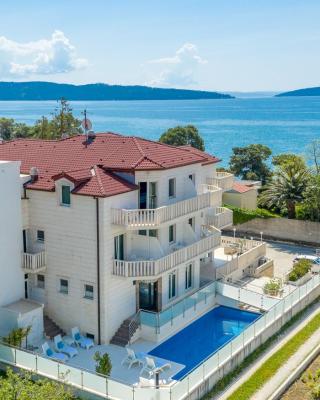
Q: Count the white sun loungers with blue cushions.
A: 3